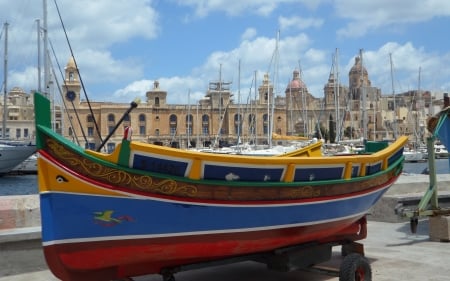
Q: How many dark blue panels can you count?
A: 6